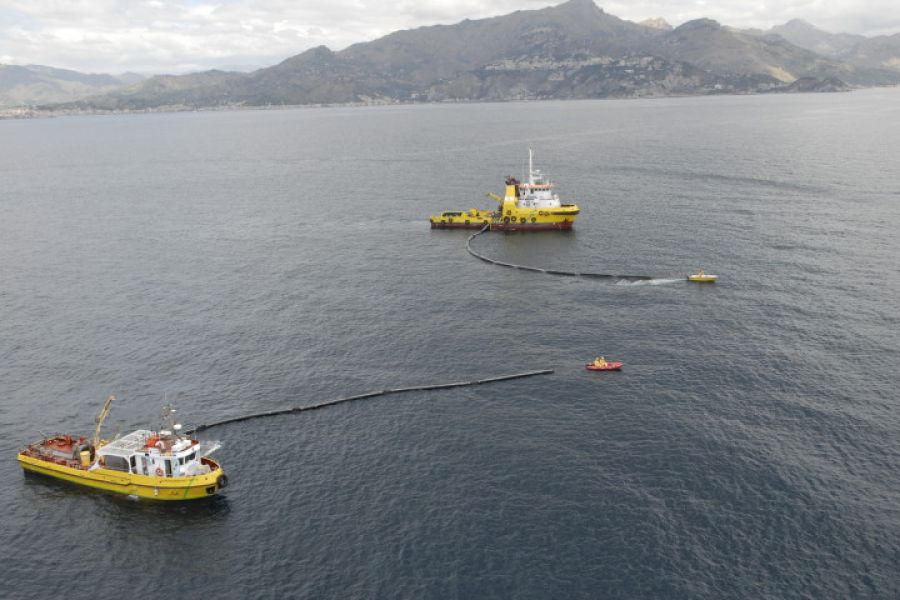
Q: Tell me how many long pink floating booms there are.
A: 0